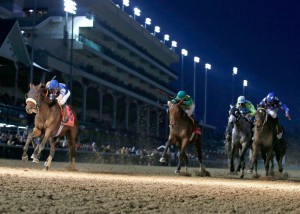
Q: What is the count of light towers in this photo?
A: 12